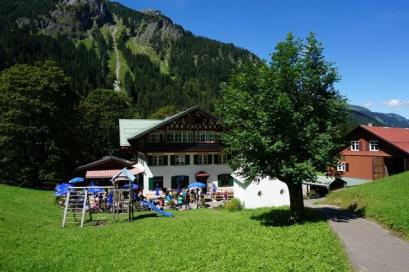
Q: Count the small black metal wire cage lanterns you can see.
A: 0